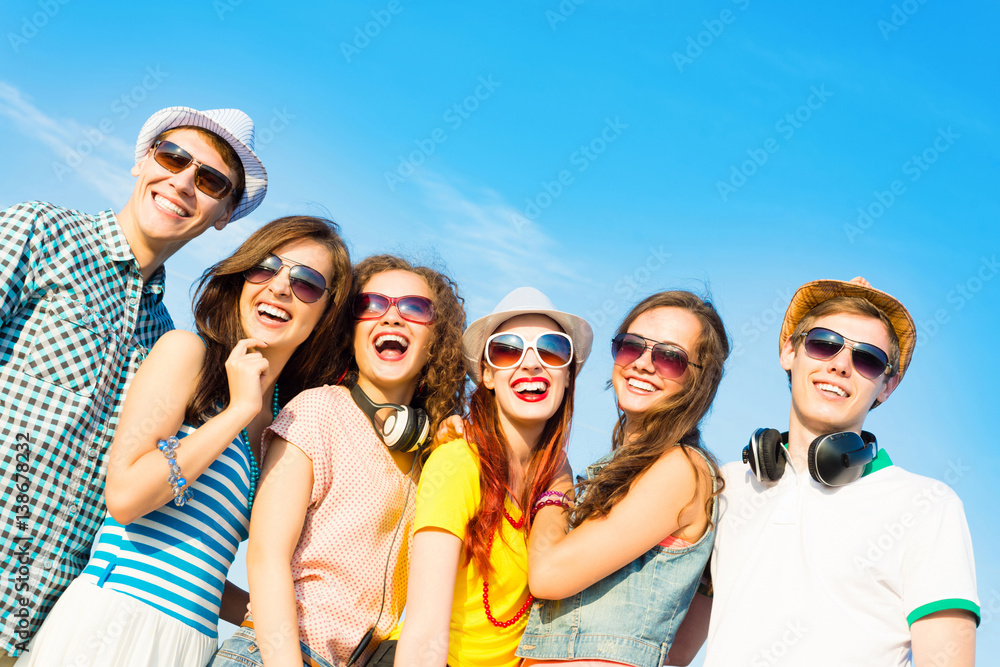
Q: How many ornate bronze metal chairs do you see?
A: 0